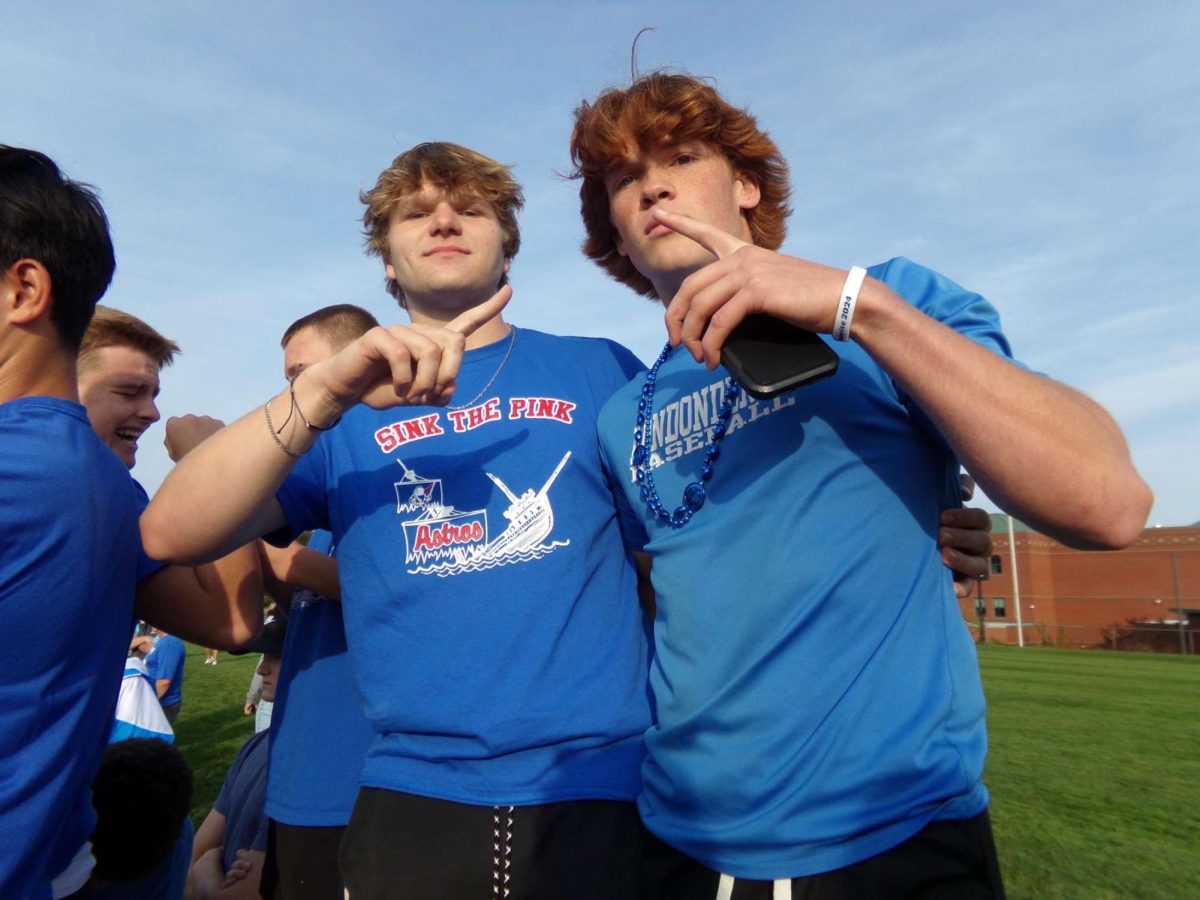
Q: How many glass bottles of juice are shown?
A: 0